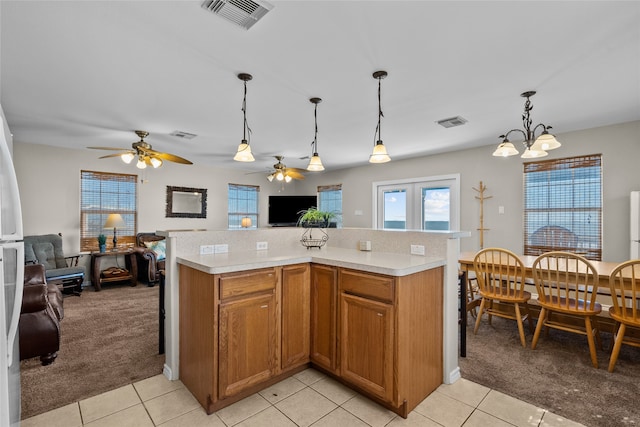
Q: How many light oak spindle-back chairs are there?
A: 3